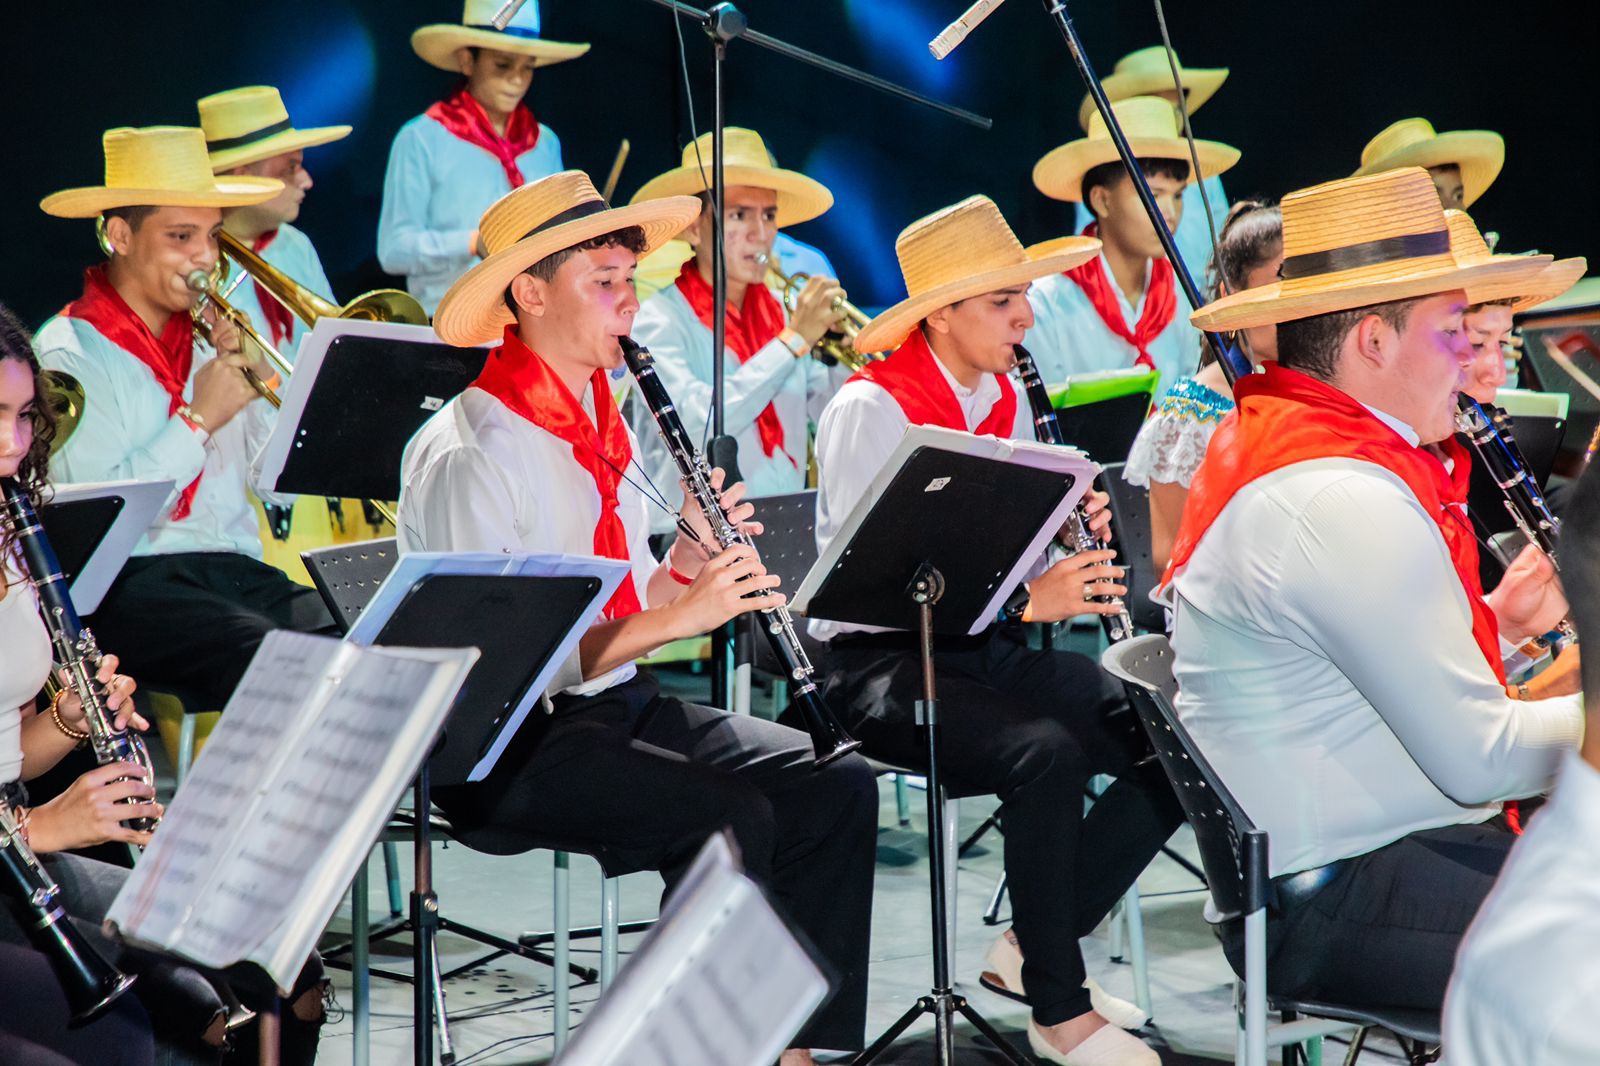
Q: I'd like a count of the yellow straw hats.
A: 11